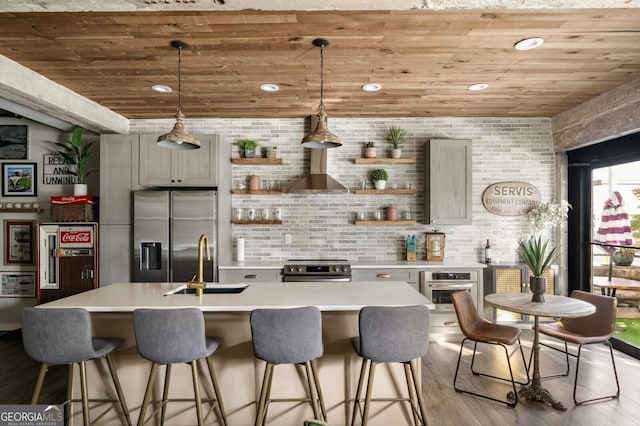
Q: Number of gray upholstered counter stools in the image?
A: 4